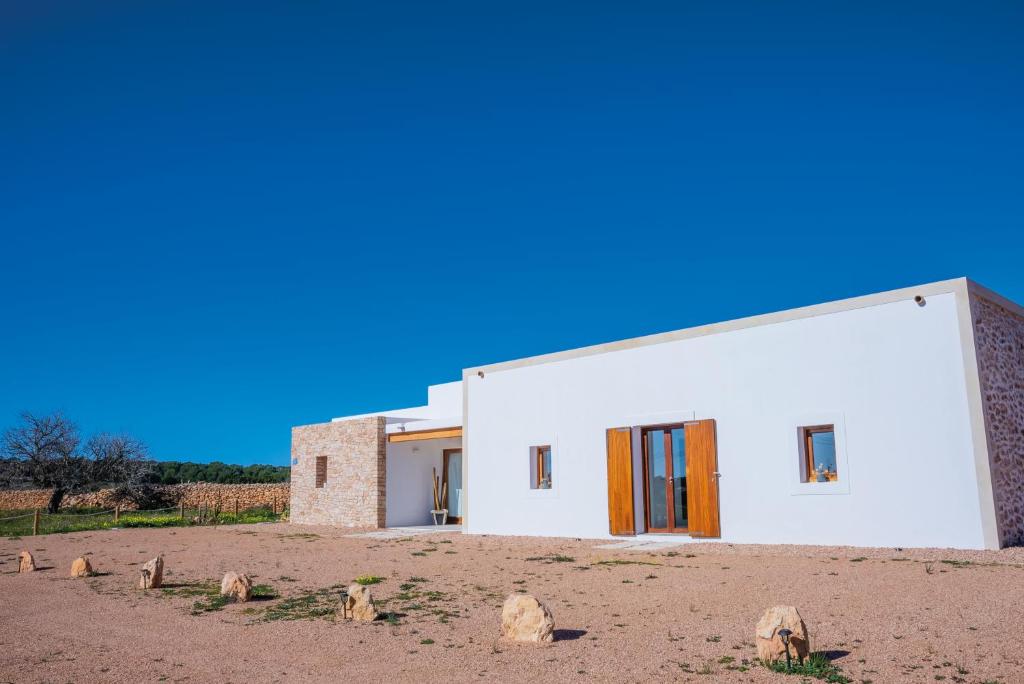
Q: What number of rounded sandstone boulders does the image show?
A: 7